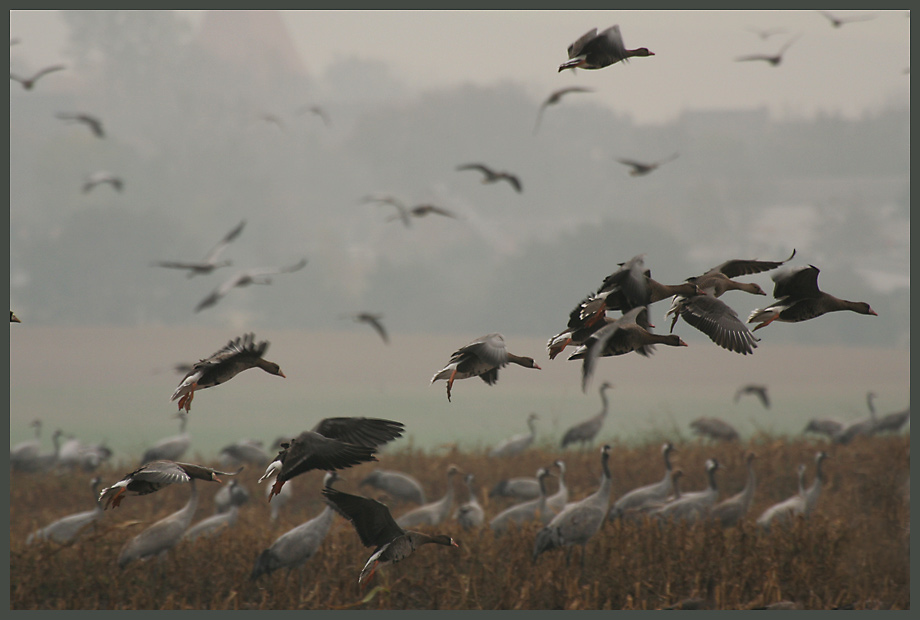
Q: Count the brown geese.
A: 11